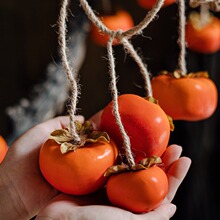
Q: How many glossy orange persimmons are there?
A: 8